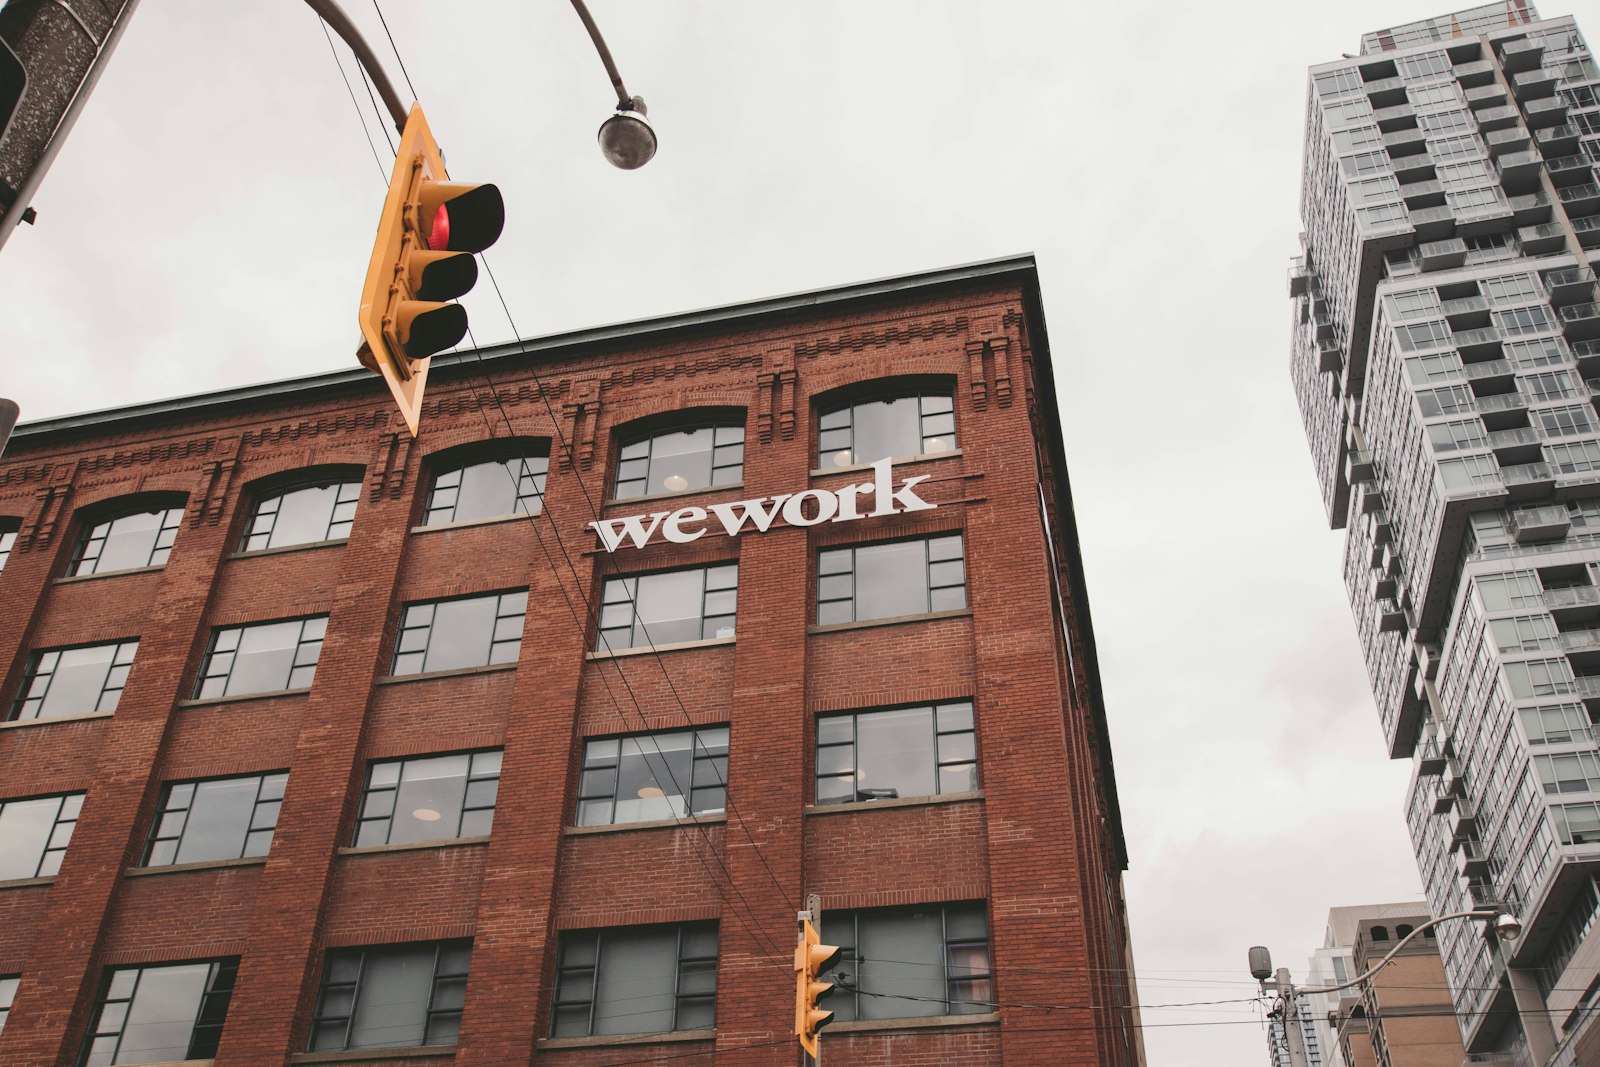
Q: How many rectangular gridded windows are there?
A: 15